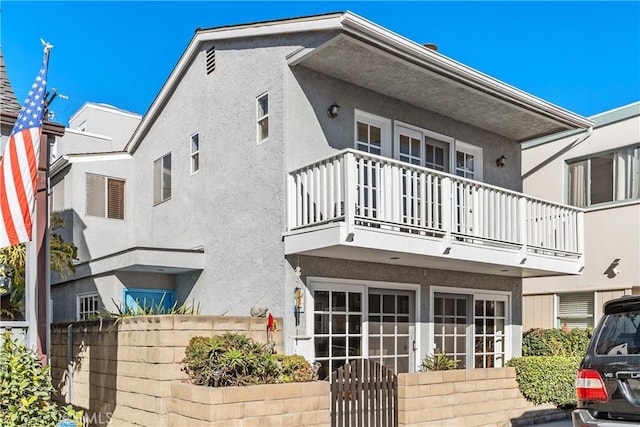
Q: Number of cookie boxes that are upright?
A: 0